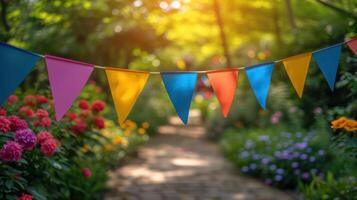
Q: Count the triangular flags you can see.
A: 9